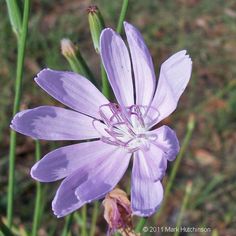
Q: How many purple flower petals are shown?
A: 11